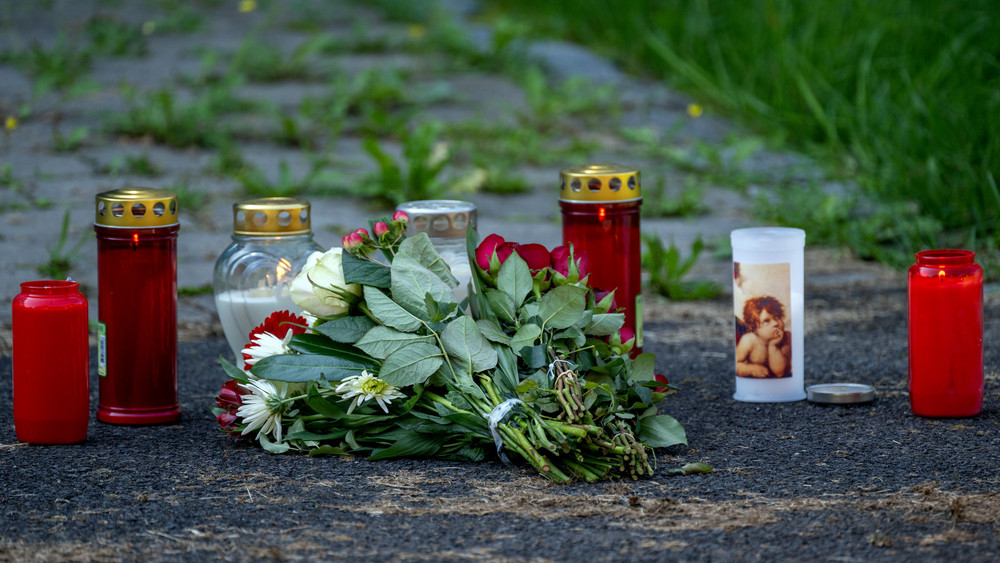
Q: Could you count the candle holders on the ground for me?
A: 7